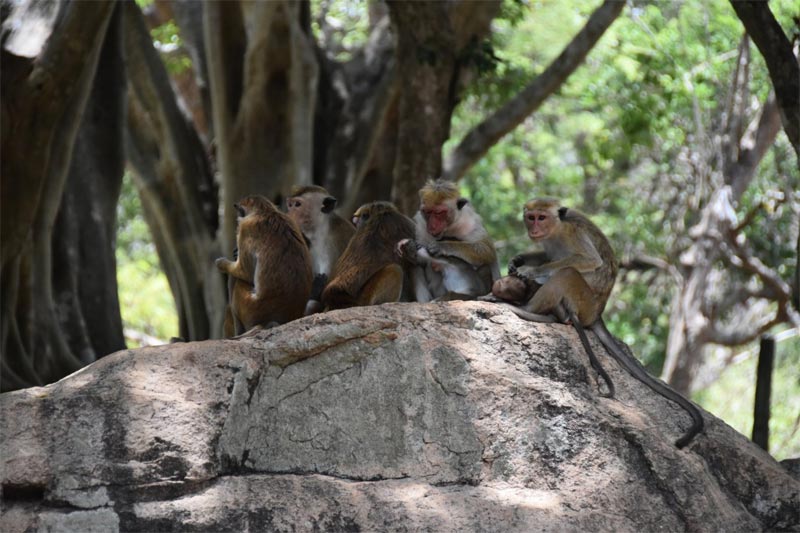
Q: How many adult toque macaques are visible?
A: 5